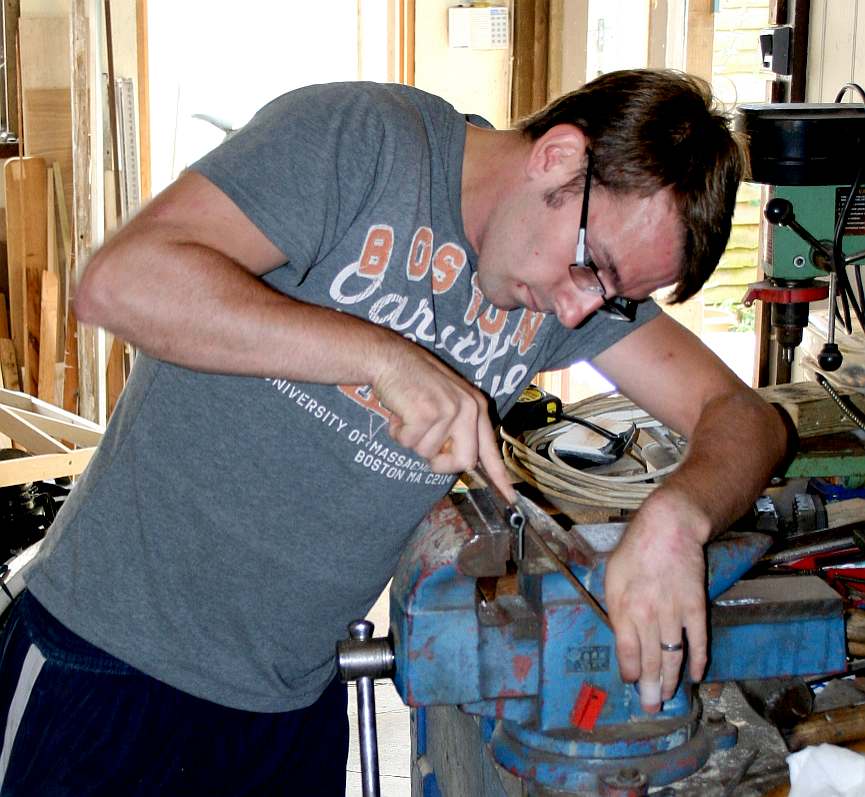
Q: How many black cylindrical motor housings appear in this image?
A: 1